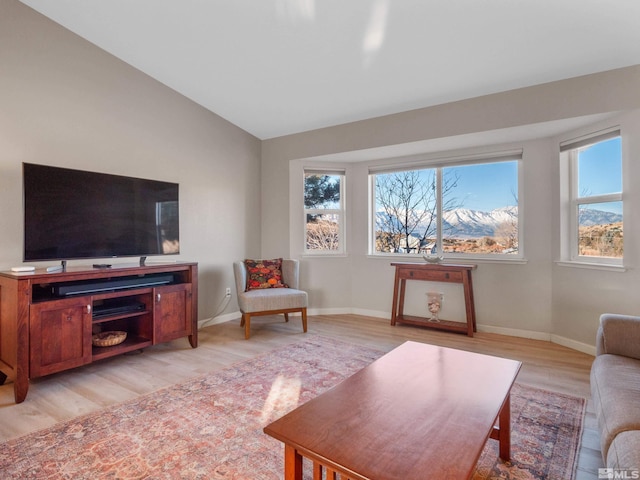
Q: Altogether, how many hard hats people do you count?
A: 0